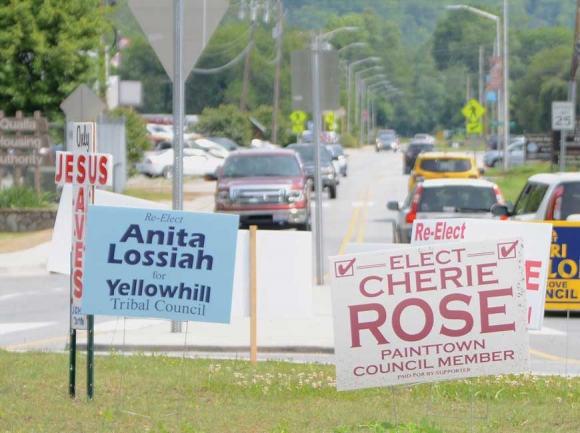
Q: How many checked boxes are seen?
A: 2